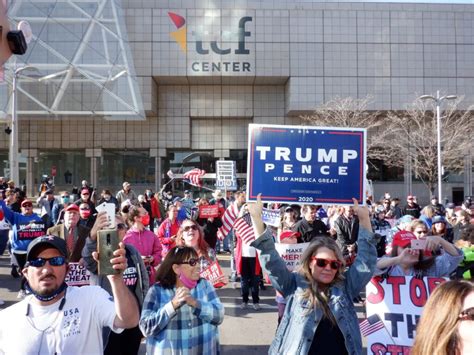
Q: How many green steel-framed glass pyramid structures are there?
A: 0